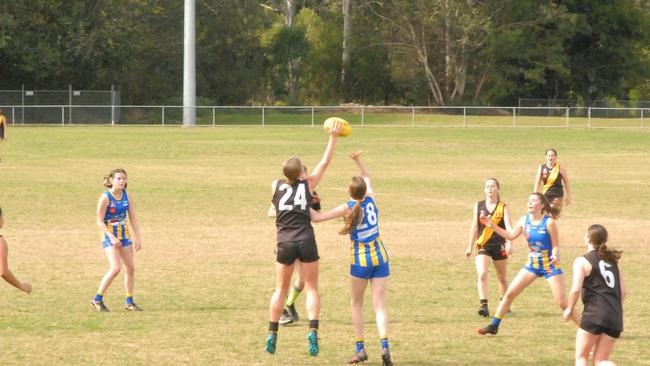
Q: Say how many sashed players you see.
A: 2